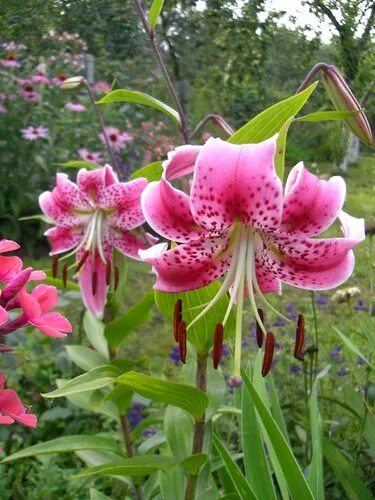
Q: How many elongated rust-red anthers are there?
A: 12